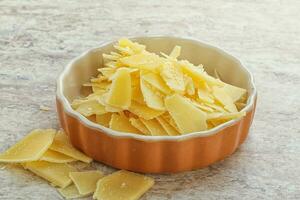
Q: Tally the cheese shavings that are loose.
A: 7